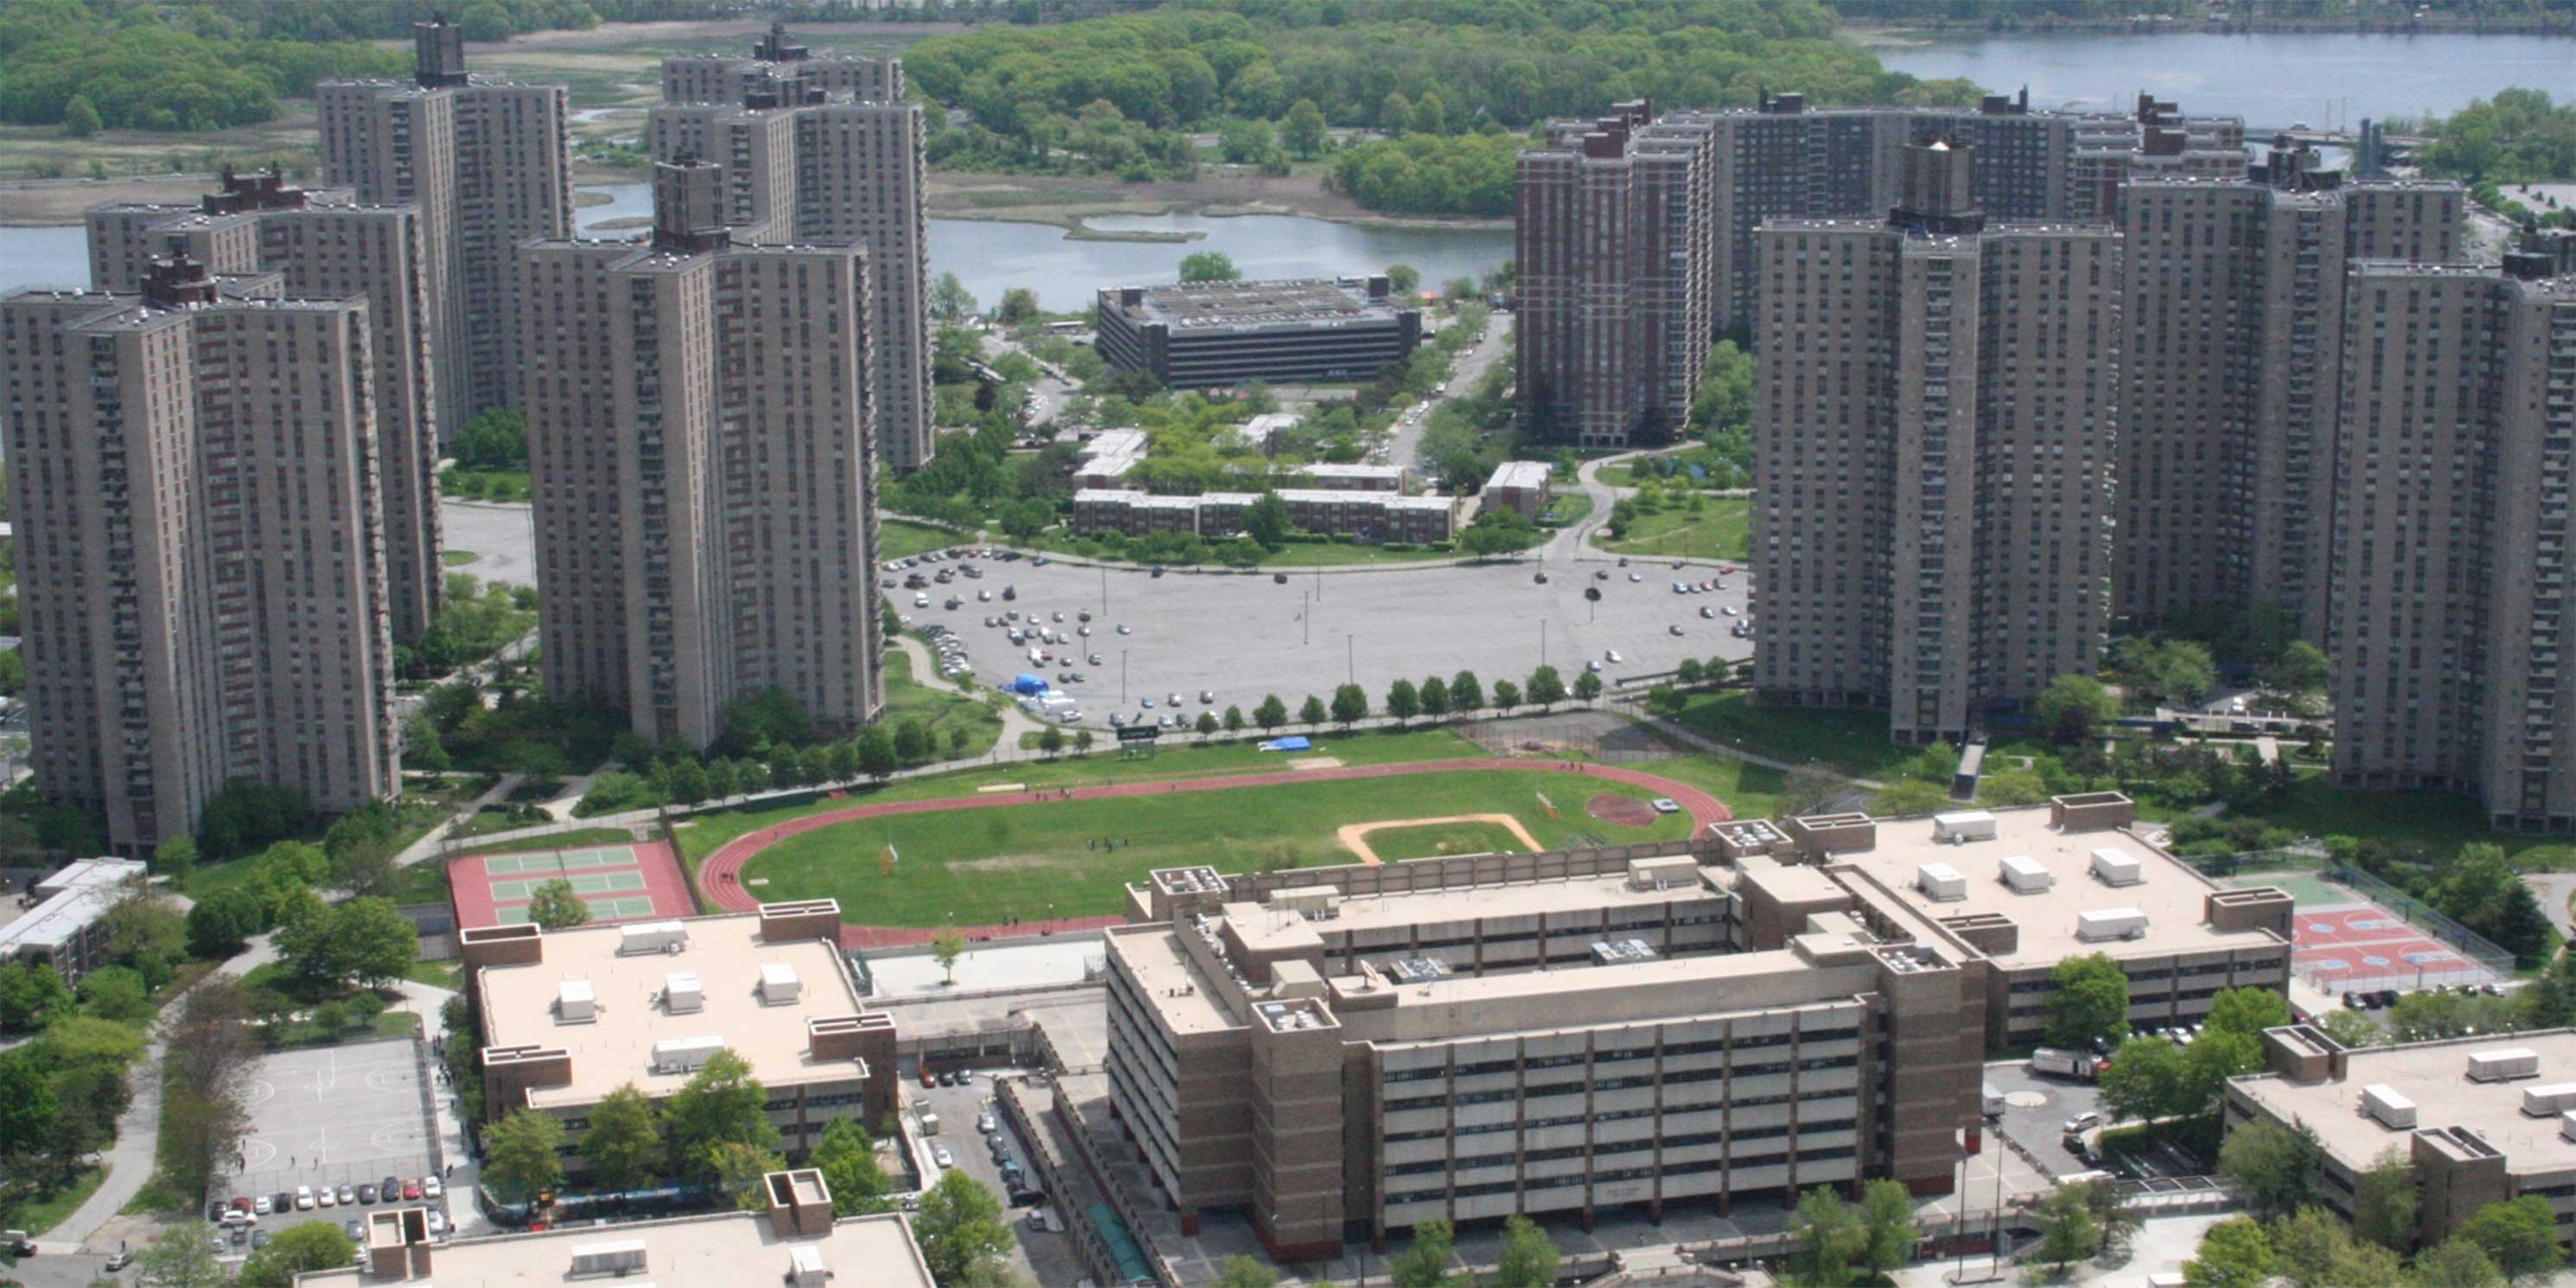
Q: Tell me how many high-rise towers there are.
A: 12